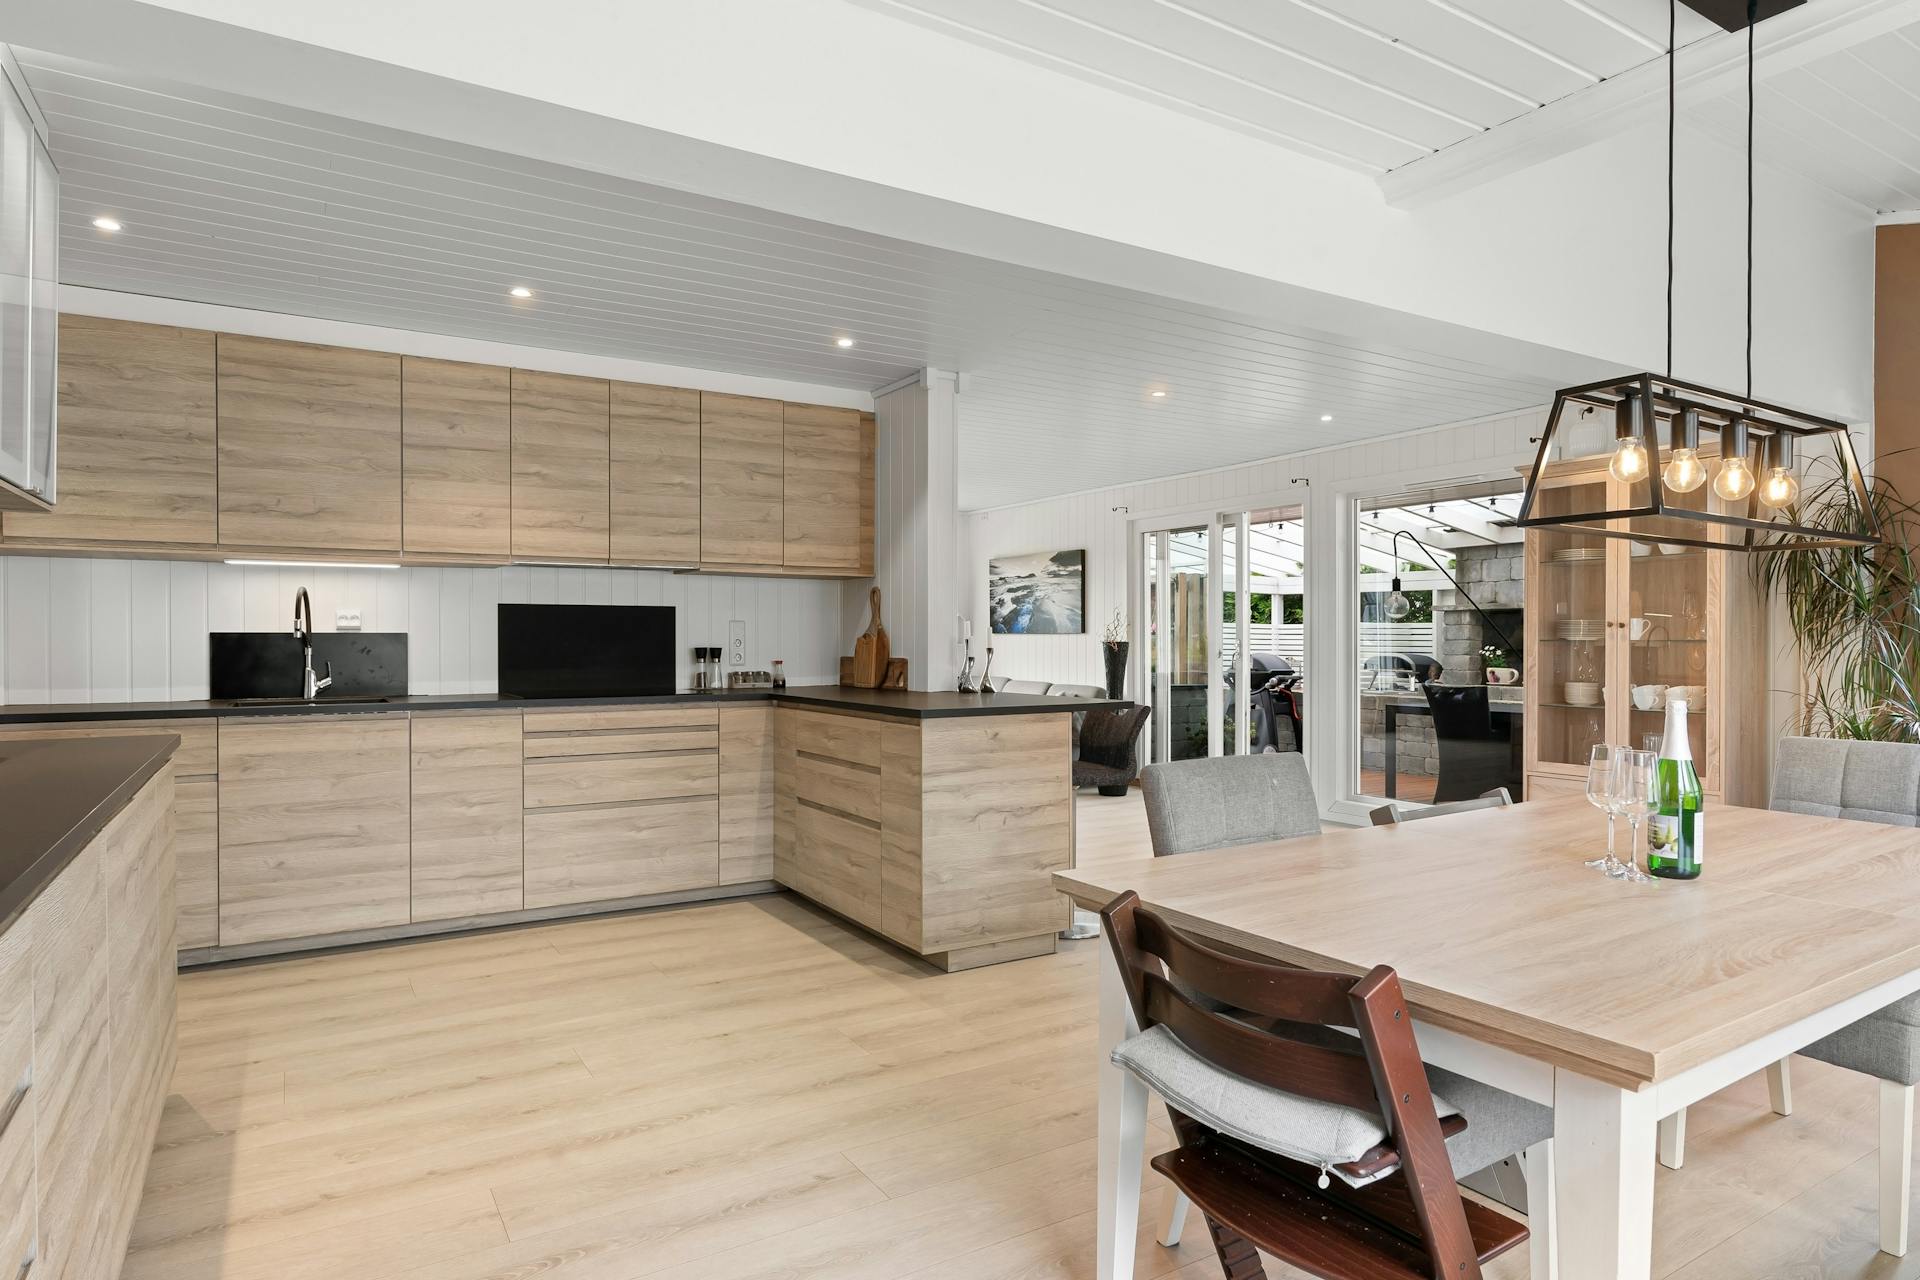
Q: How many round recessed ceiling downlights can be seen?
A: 5